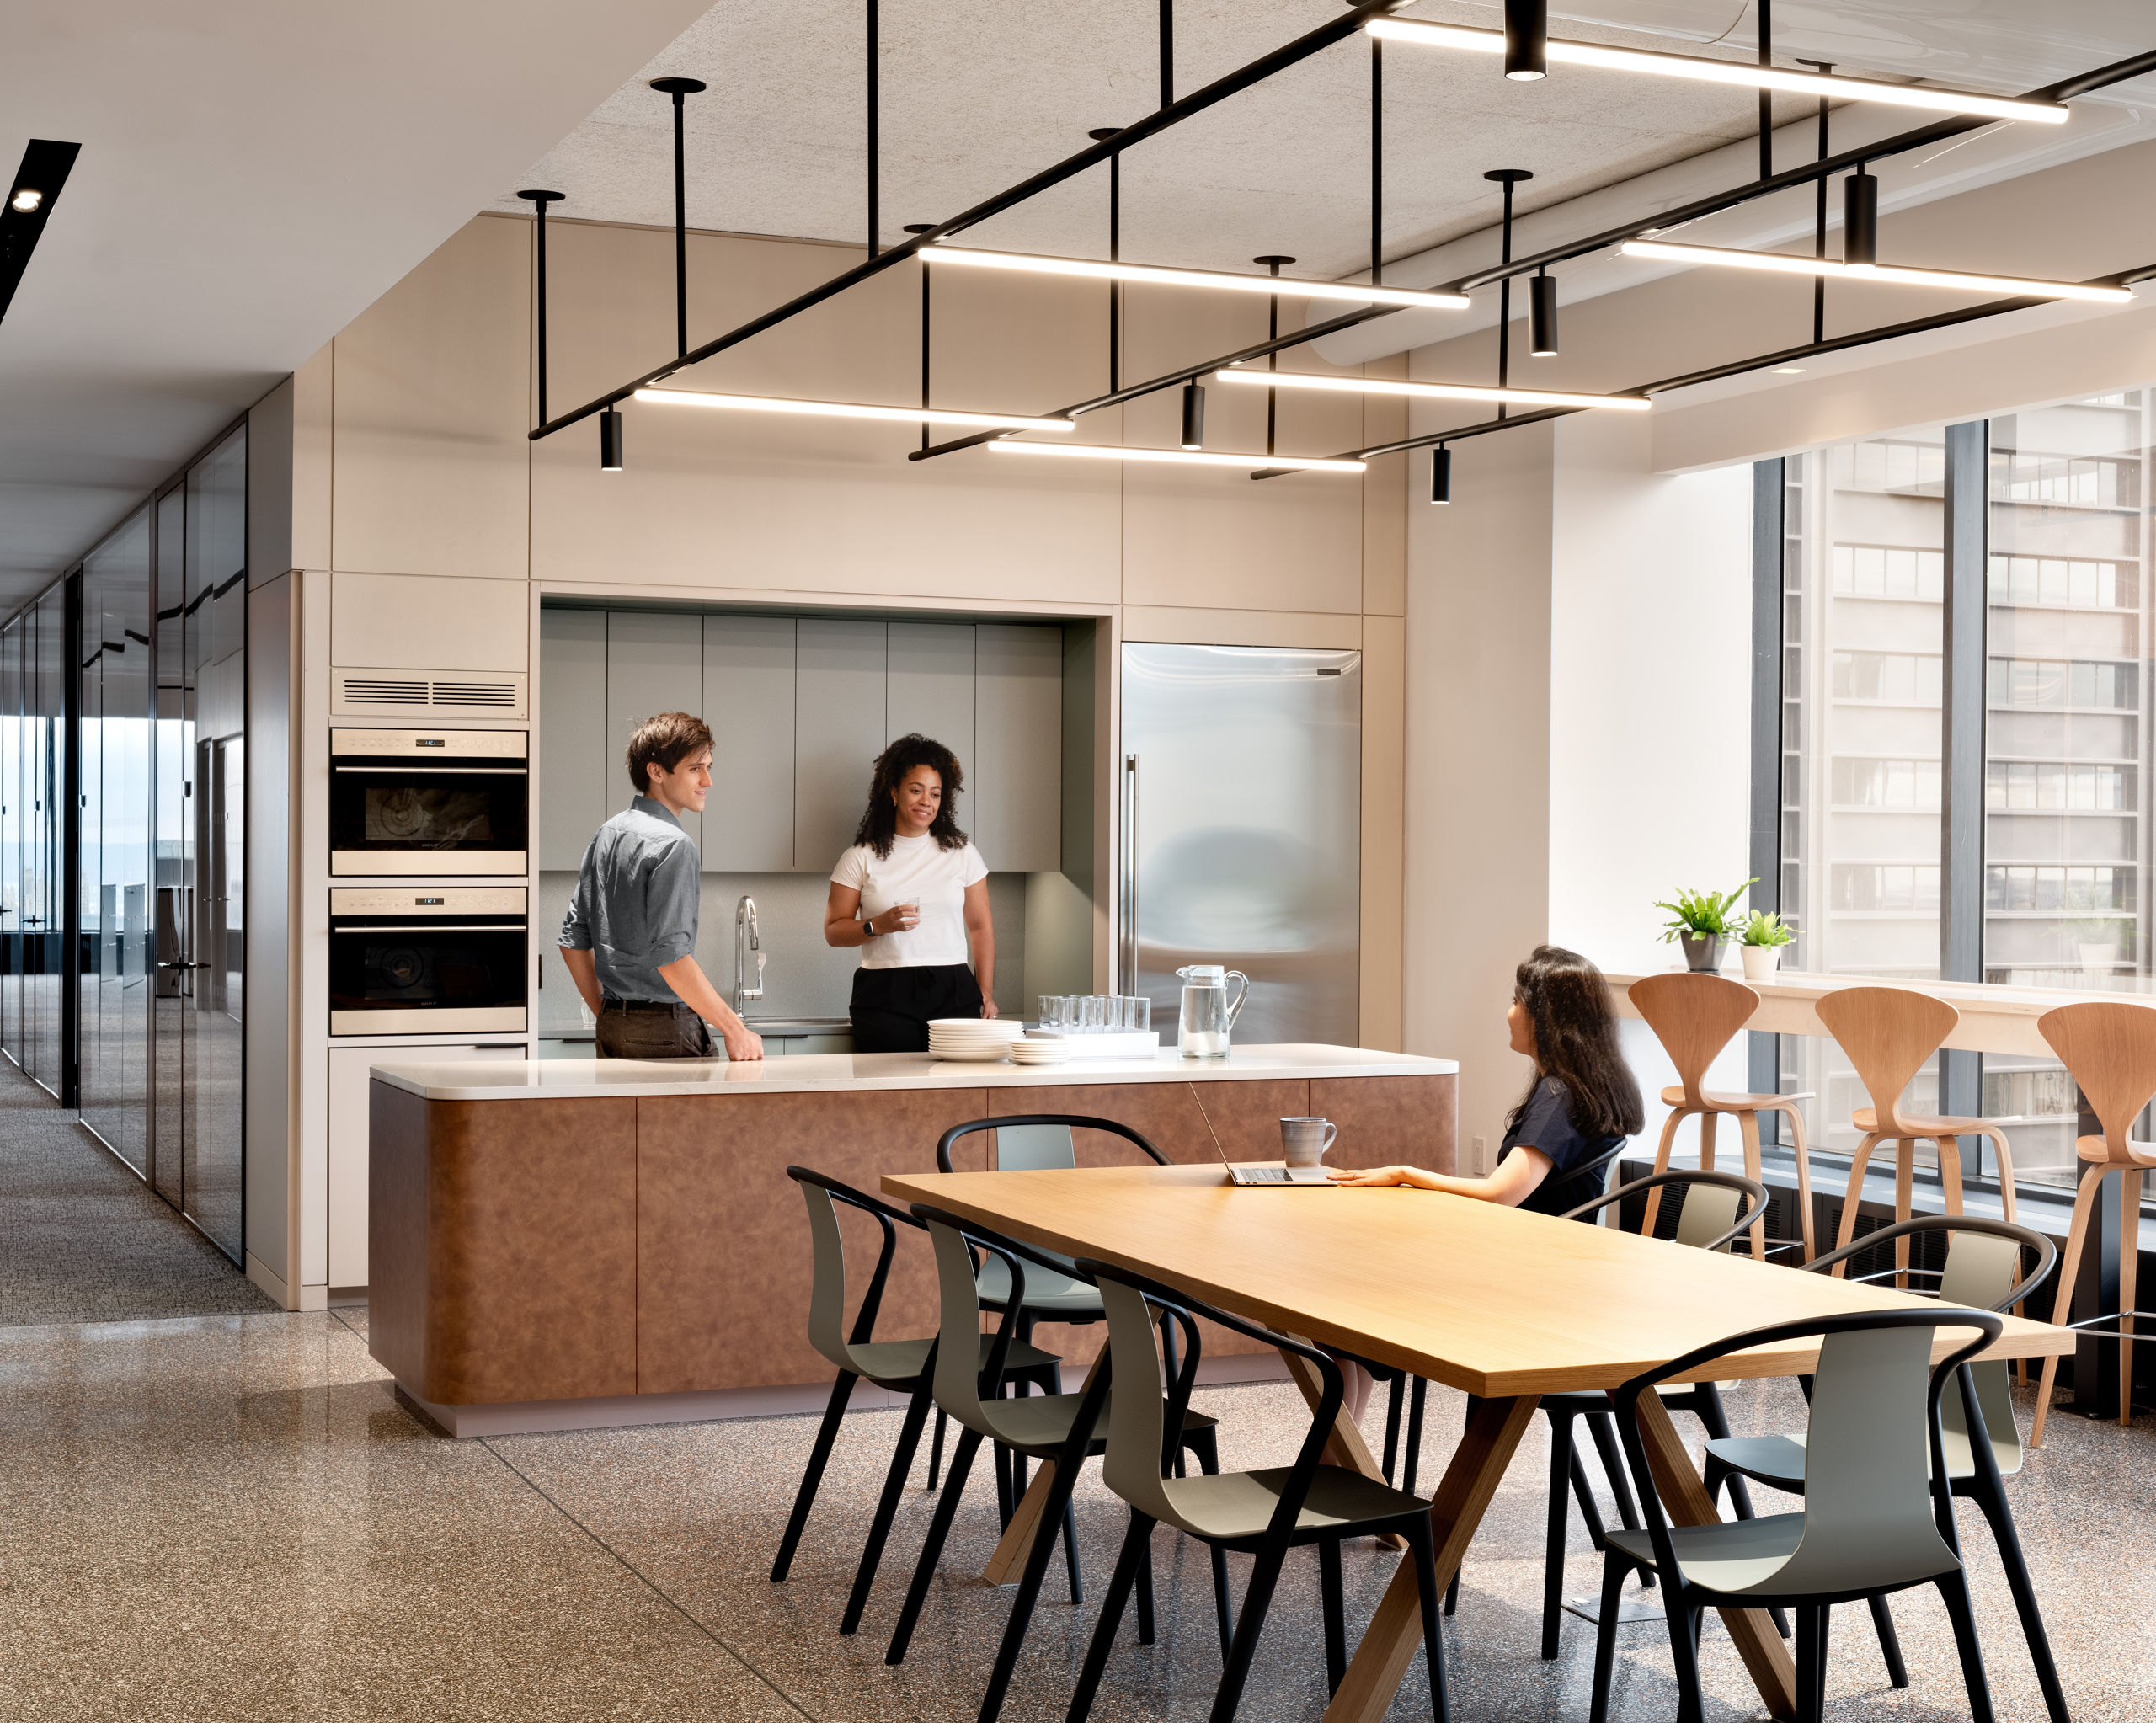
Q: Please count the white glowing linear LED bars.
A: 6